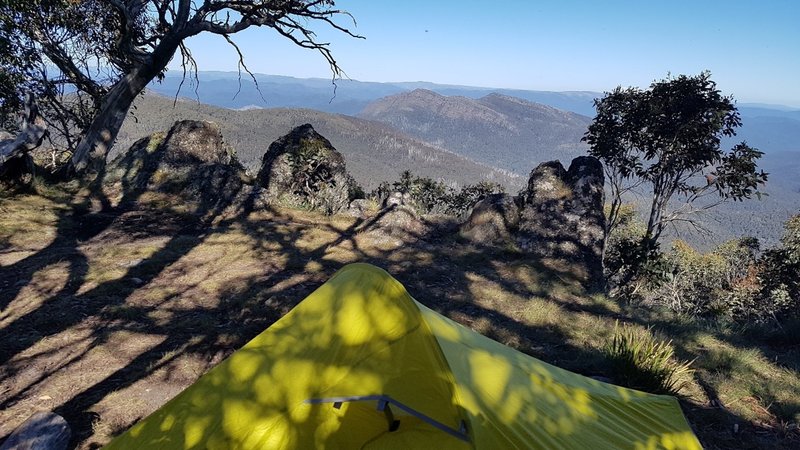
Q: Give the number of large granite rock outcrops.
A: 3